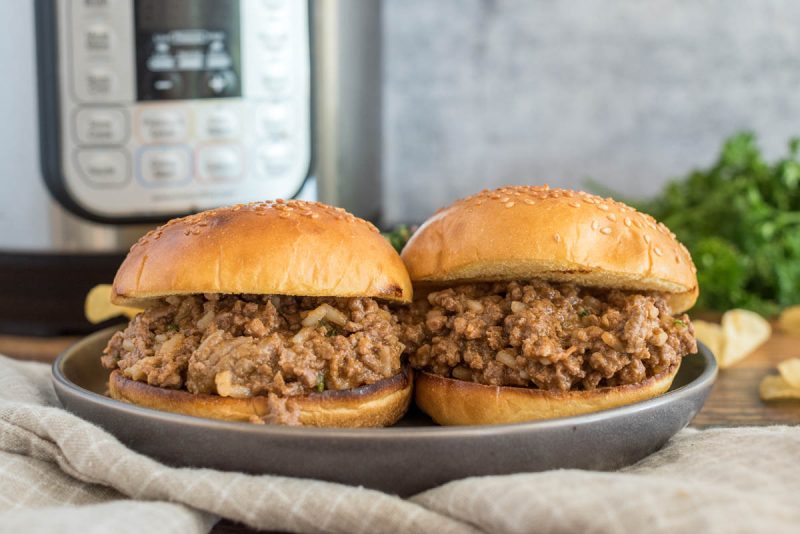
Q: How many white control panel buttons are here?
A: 14